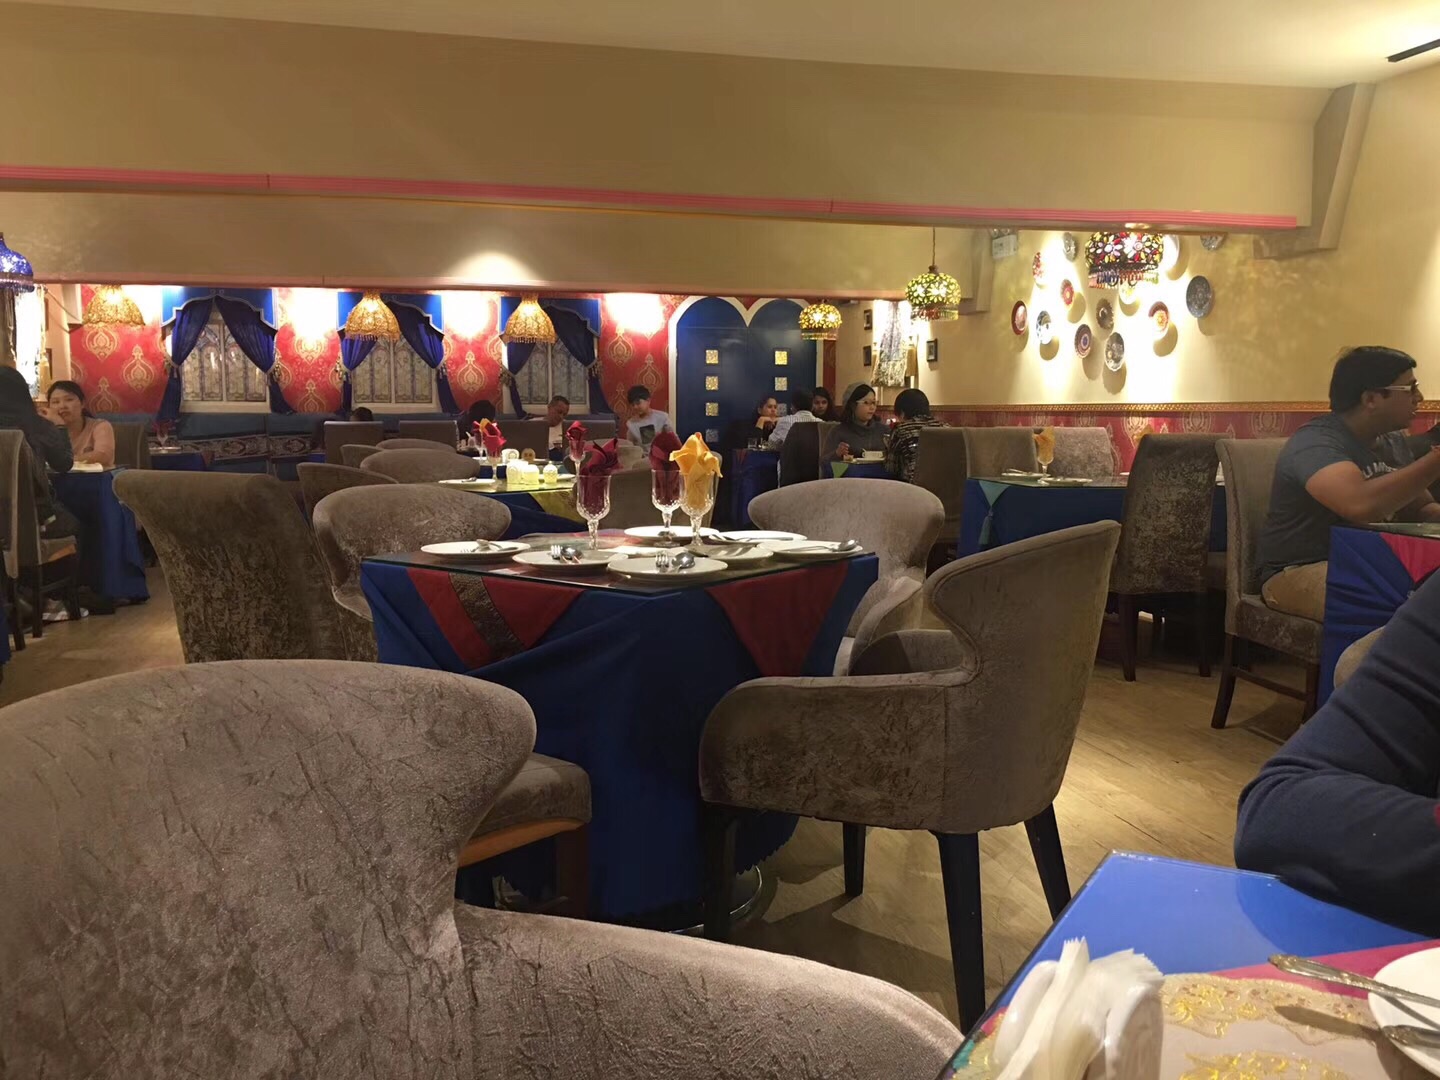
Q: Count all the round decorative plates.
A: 13